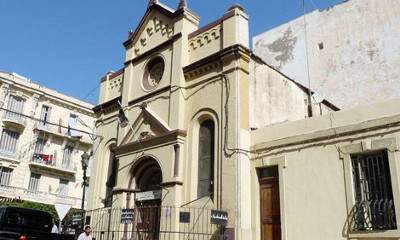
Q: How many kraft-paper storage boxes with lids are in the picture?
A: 0